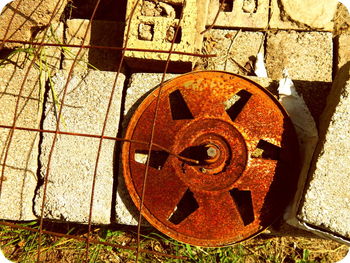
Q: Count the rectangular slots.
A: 6